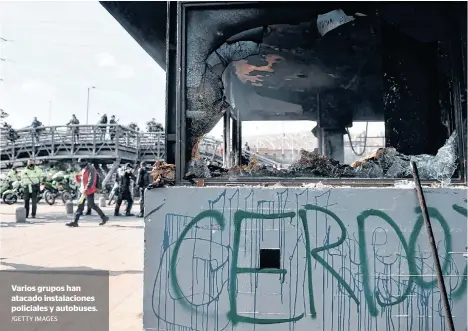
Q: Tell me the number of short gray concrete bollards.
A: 3